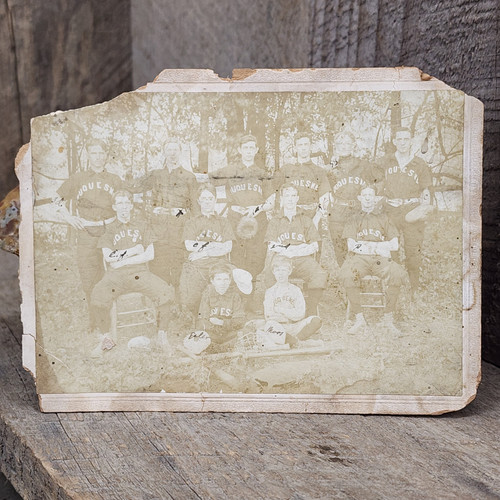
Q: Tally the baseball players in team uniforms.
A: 12